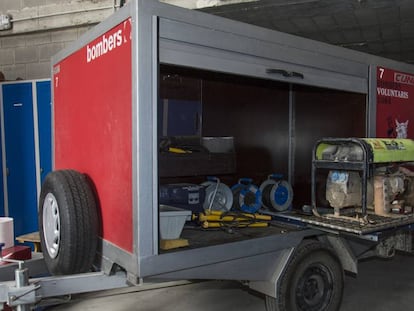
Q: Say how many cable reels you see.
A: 3